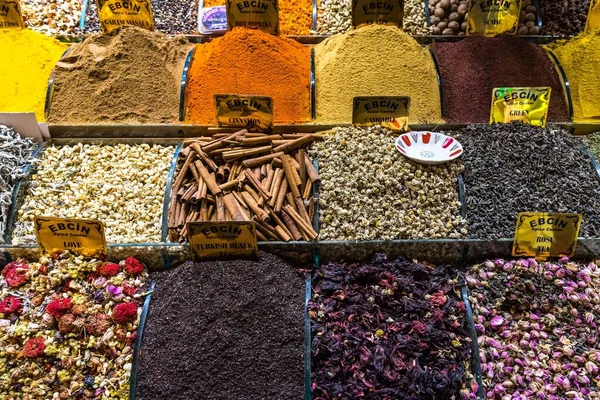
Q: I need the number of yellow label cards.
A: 12